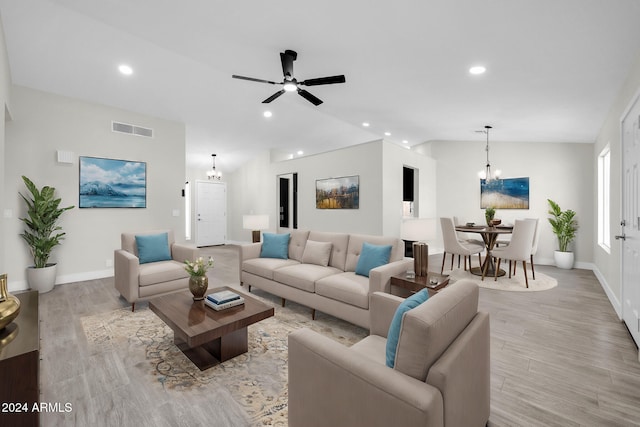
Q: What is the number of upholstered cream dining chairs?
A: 4